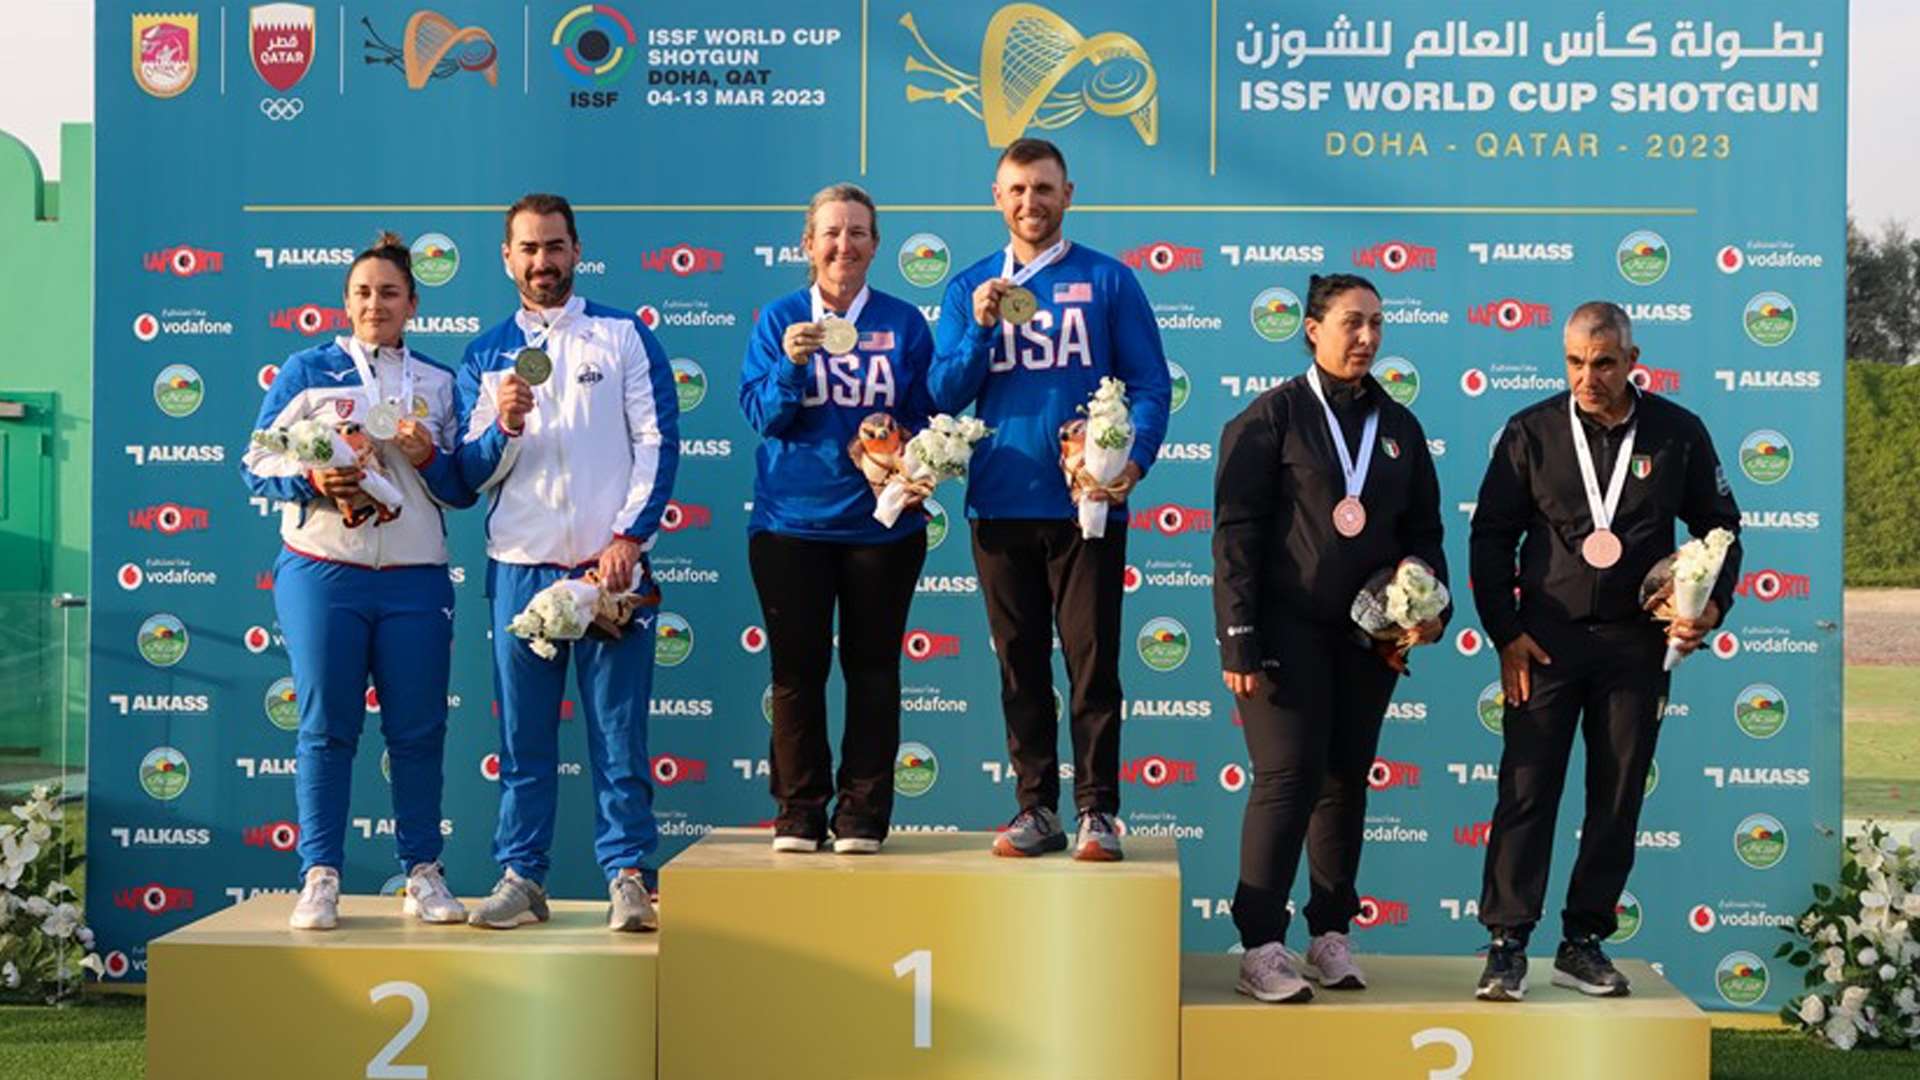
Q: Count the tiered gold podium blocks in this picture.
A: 3